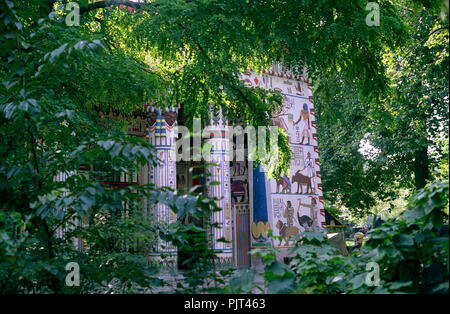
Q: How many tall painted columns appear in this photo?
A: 2